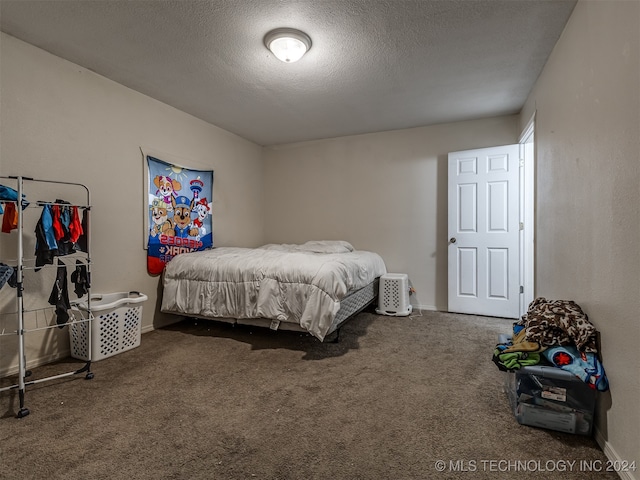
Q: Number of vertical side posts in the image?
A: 2